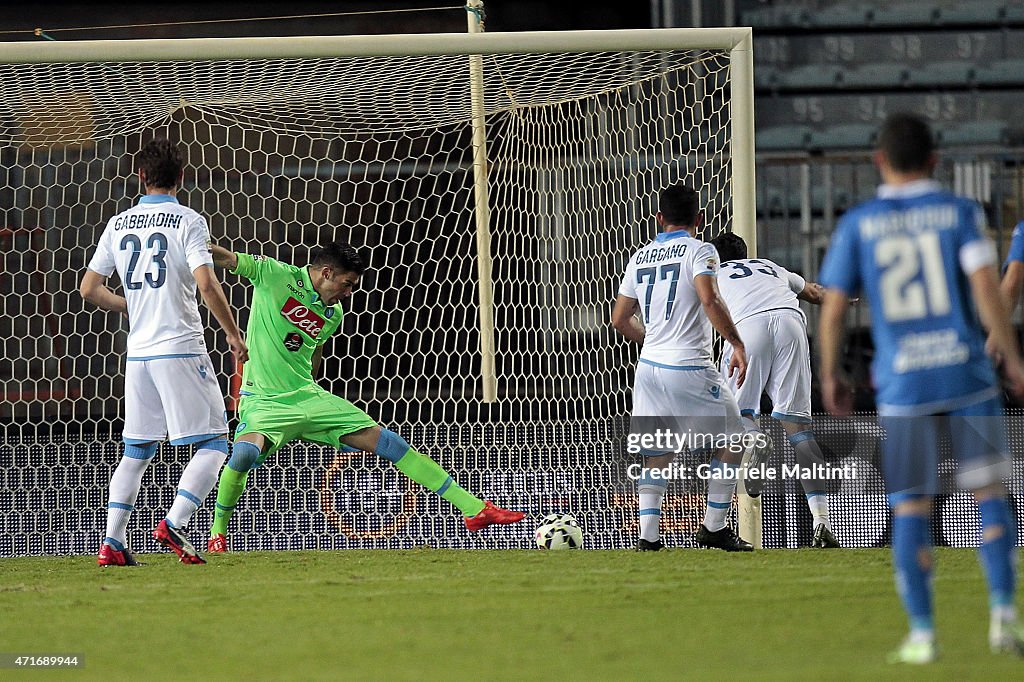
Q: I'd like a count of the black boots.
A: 4